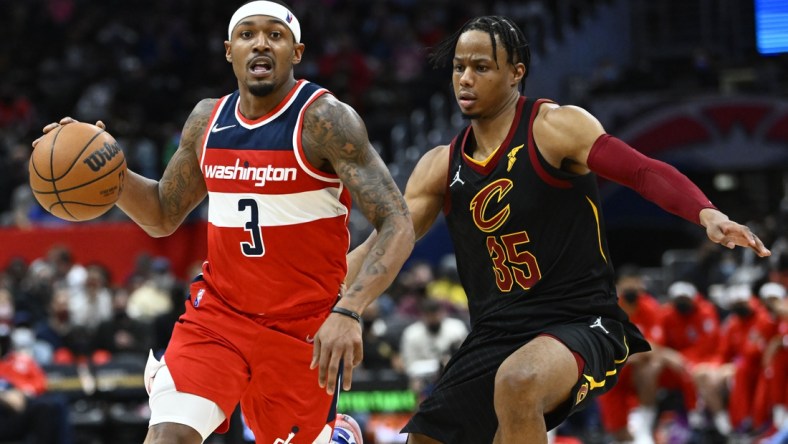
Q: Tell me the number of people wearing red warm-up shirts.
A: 4